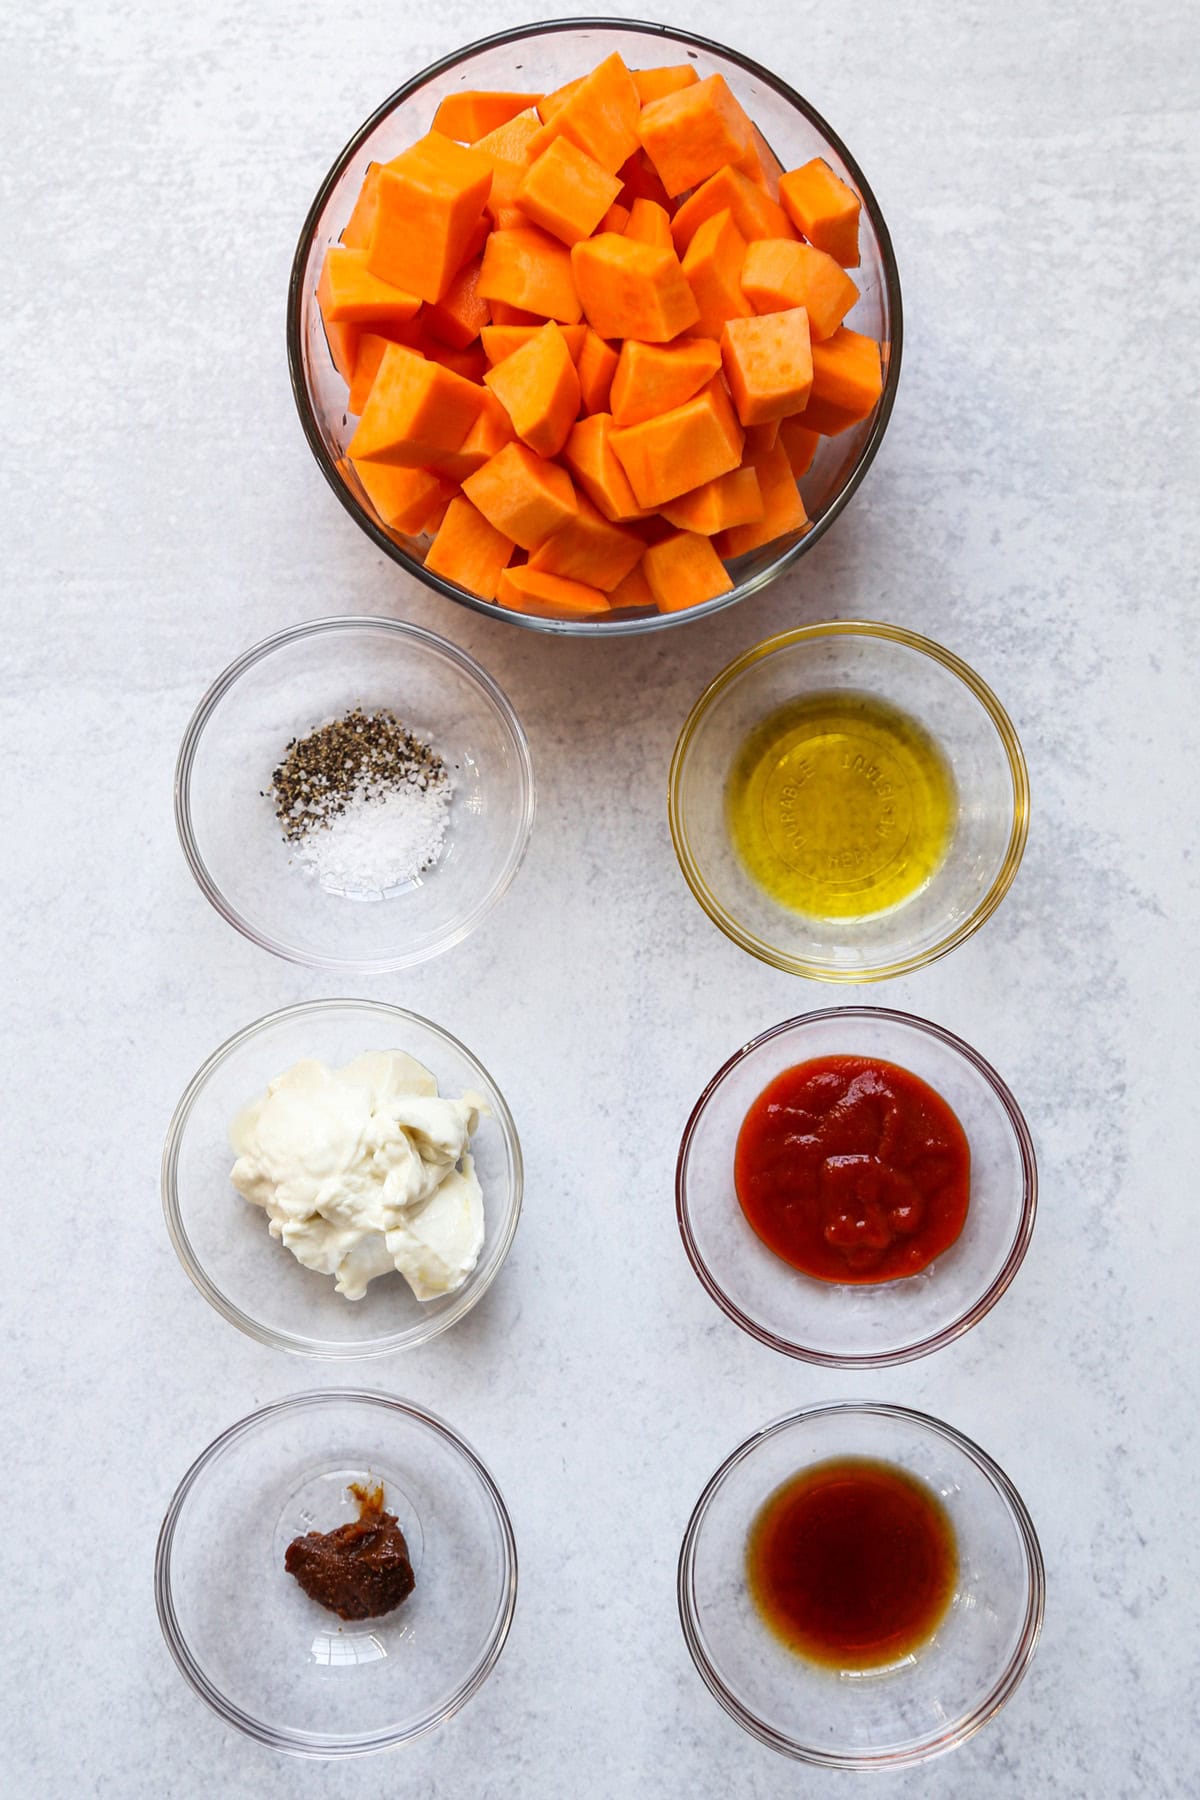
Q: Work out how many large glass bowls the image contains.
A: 1